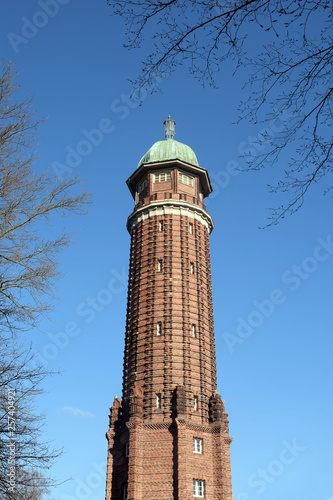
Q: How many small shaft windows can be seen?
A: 8